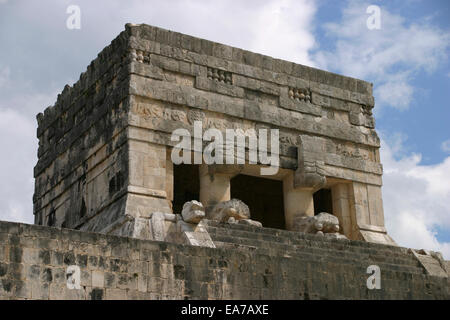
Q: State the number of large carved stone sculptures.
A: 3